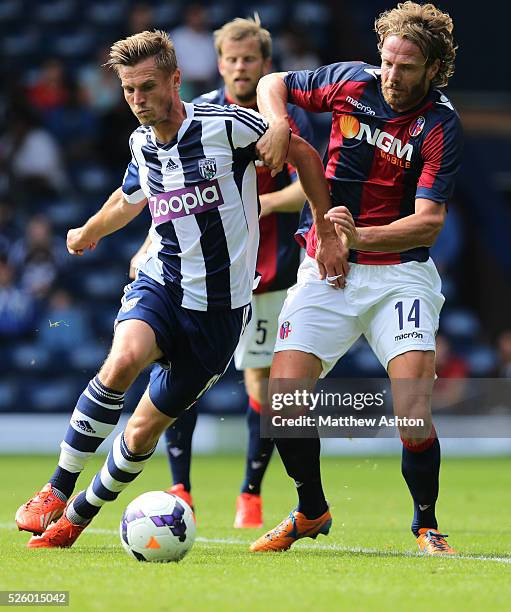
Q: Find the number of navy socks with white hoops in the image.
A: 2